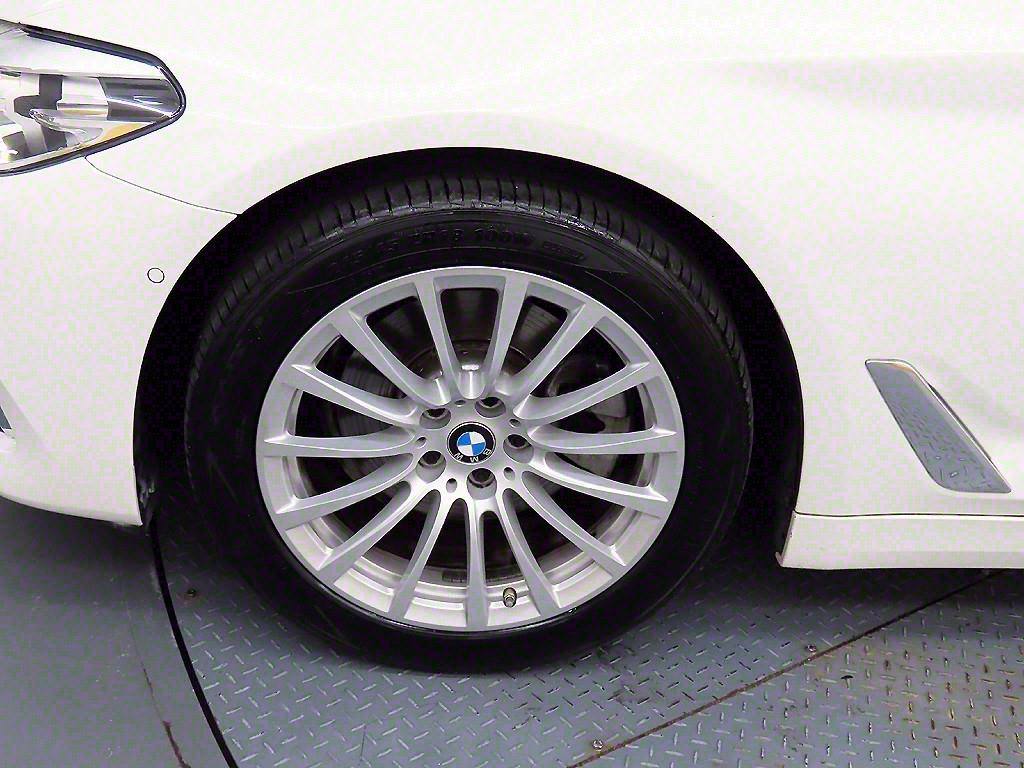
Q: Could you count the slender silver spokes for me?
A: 15